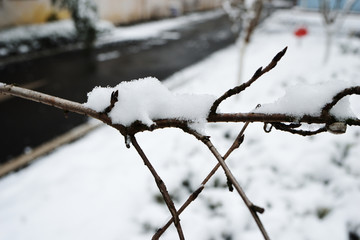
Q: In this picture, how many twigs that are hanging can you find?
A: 3